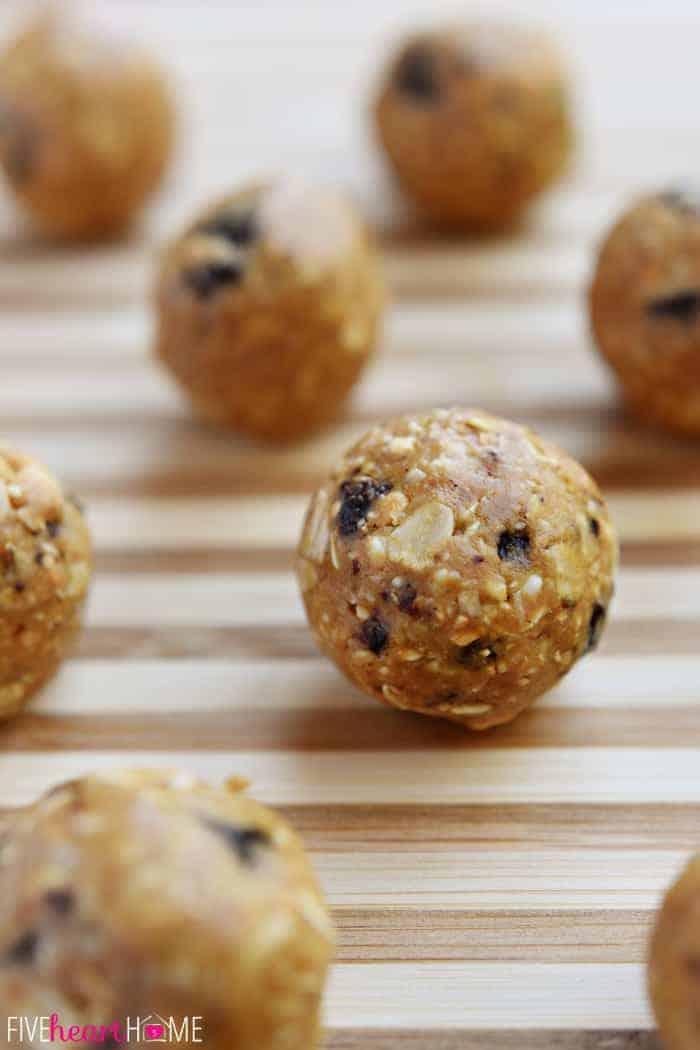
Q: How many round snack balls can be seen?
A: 8